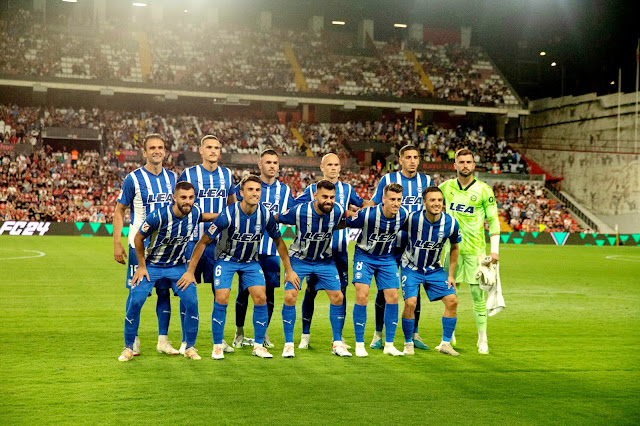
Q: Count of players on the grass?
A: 11